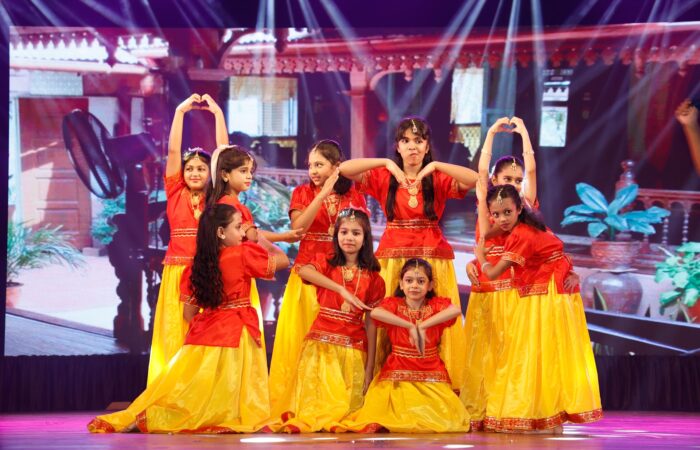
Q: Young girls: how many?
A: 9